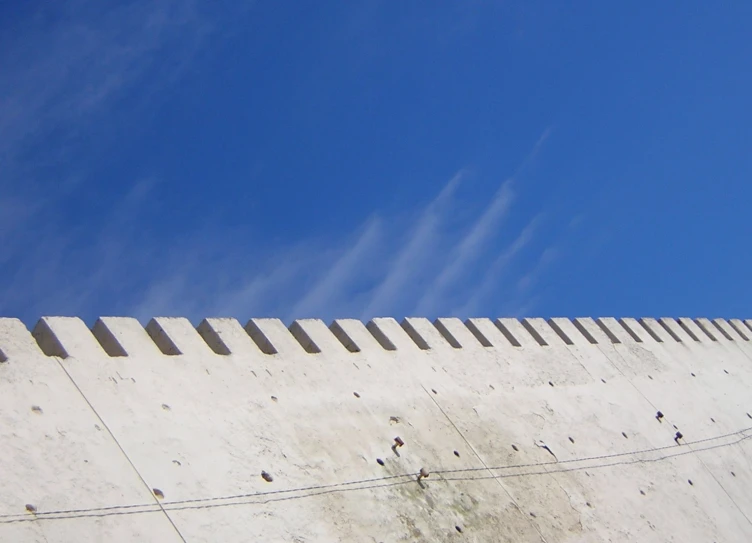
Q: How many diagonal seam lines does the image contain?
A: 3